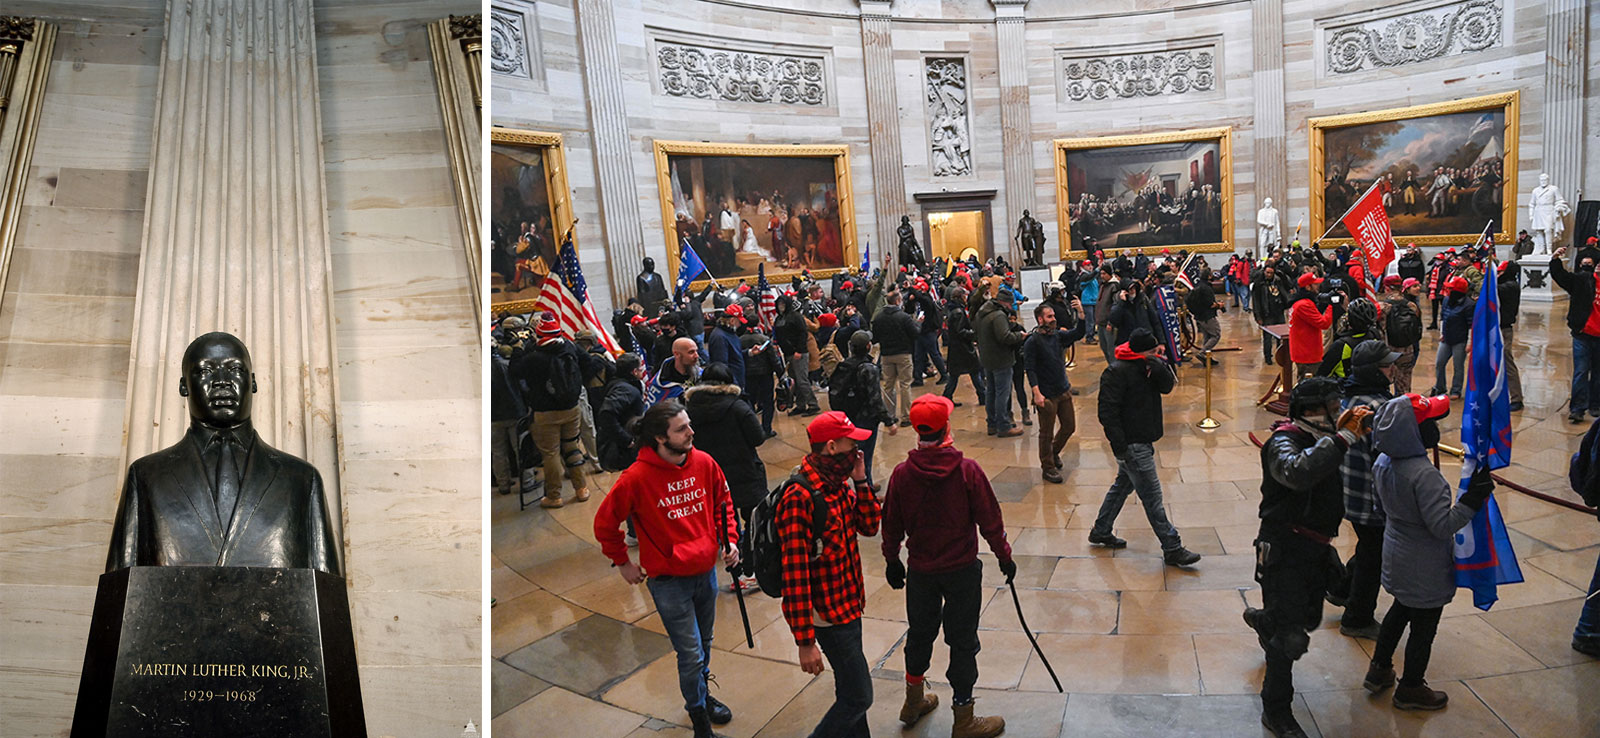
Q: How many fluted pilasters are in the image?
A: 6